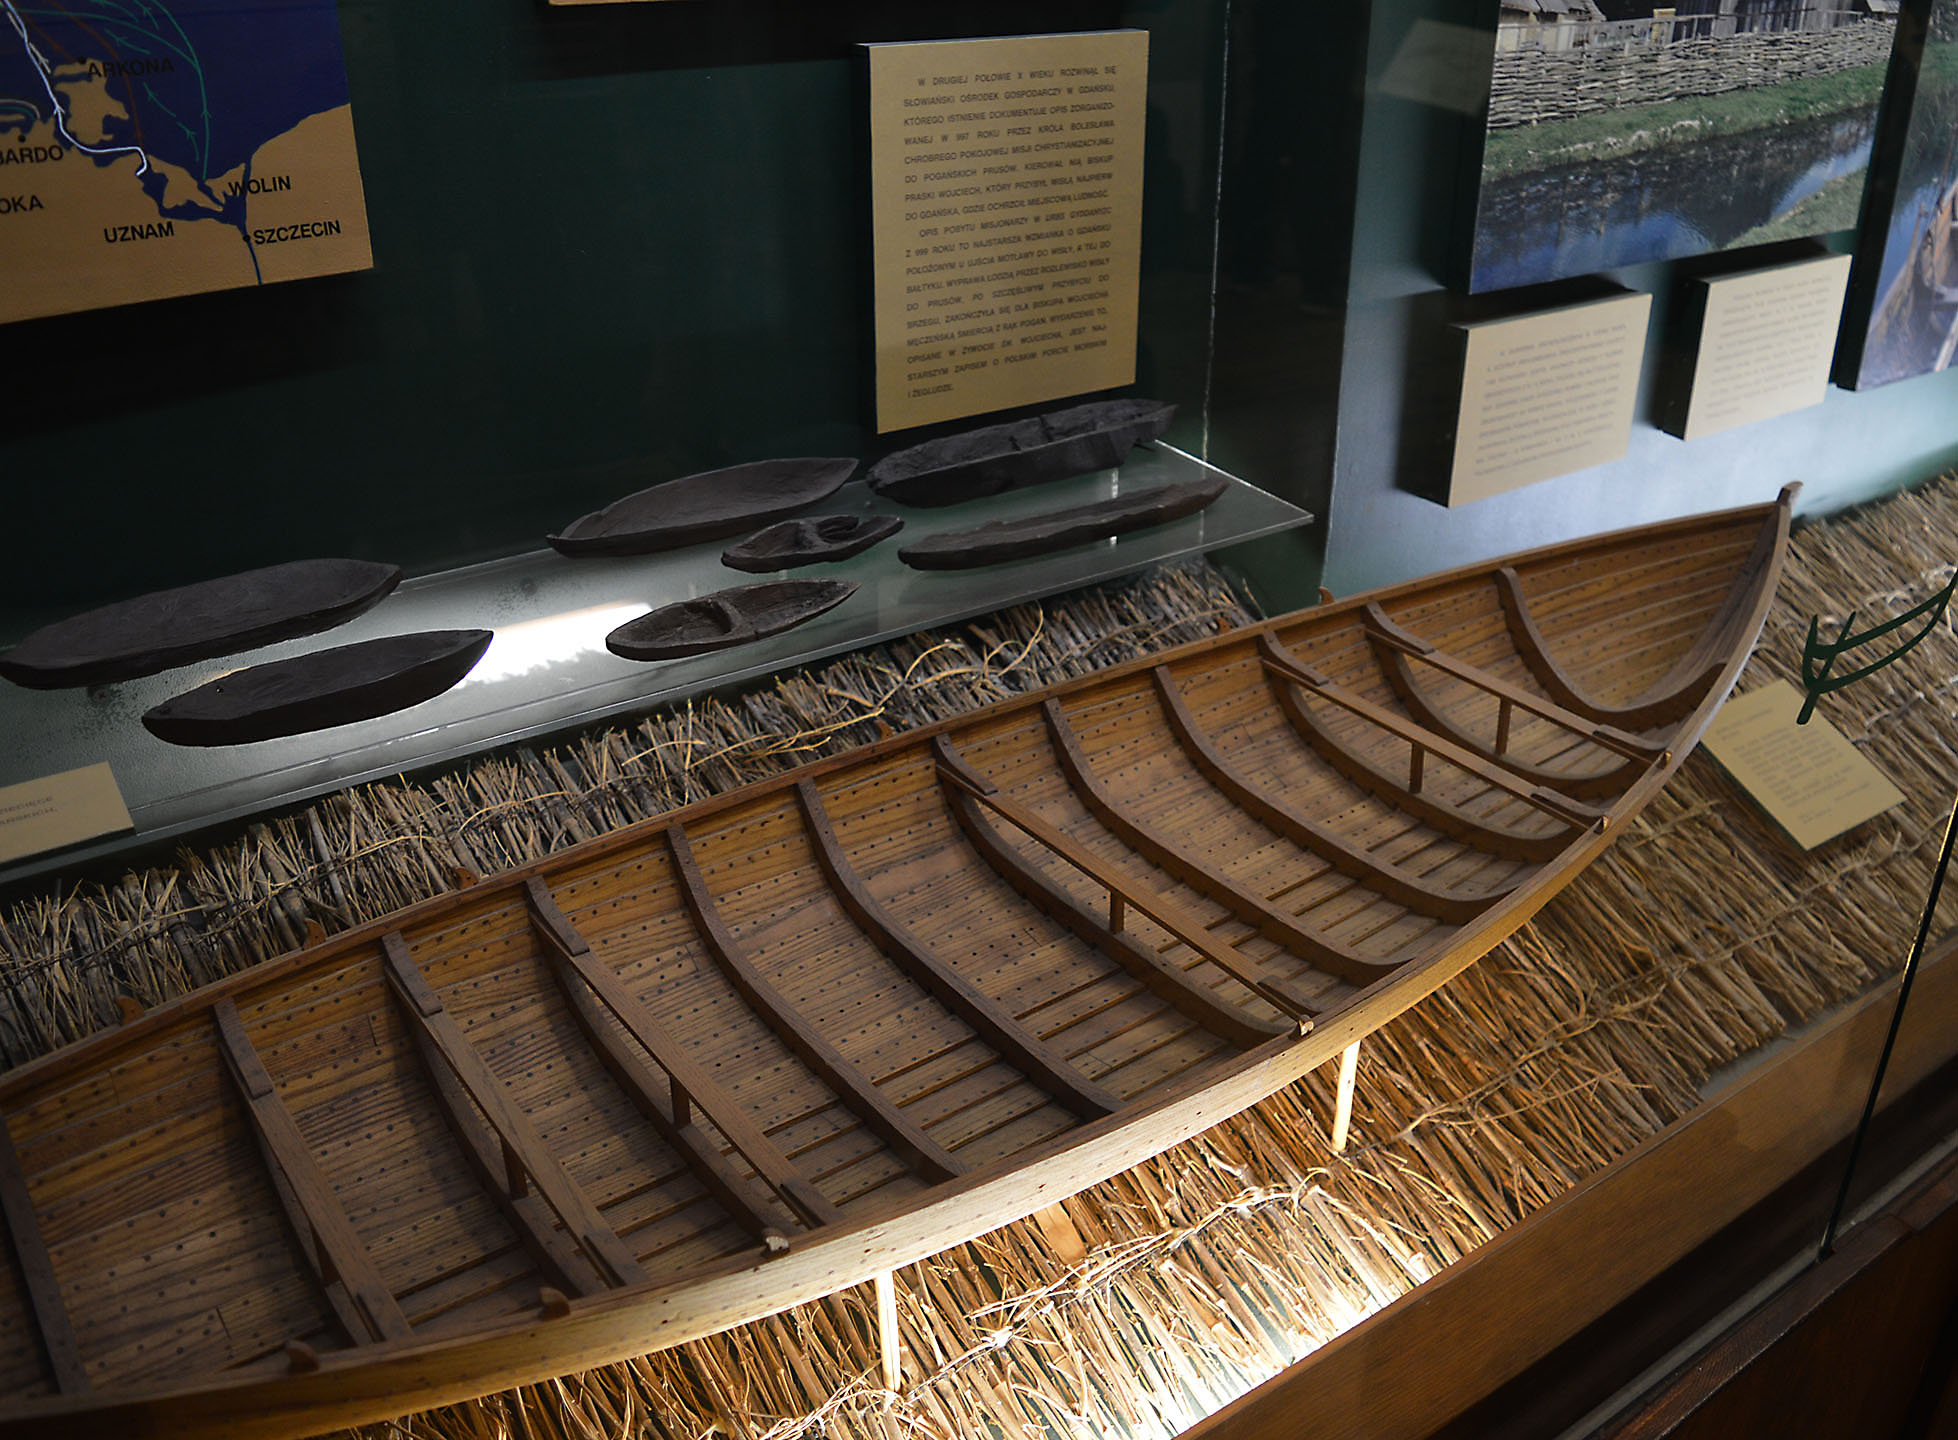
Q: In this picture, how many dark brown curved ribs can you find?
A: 12